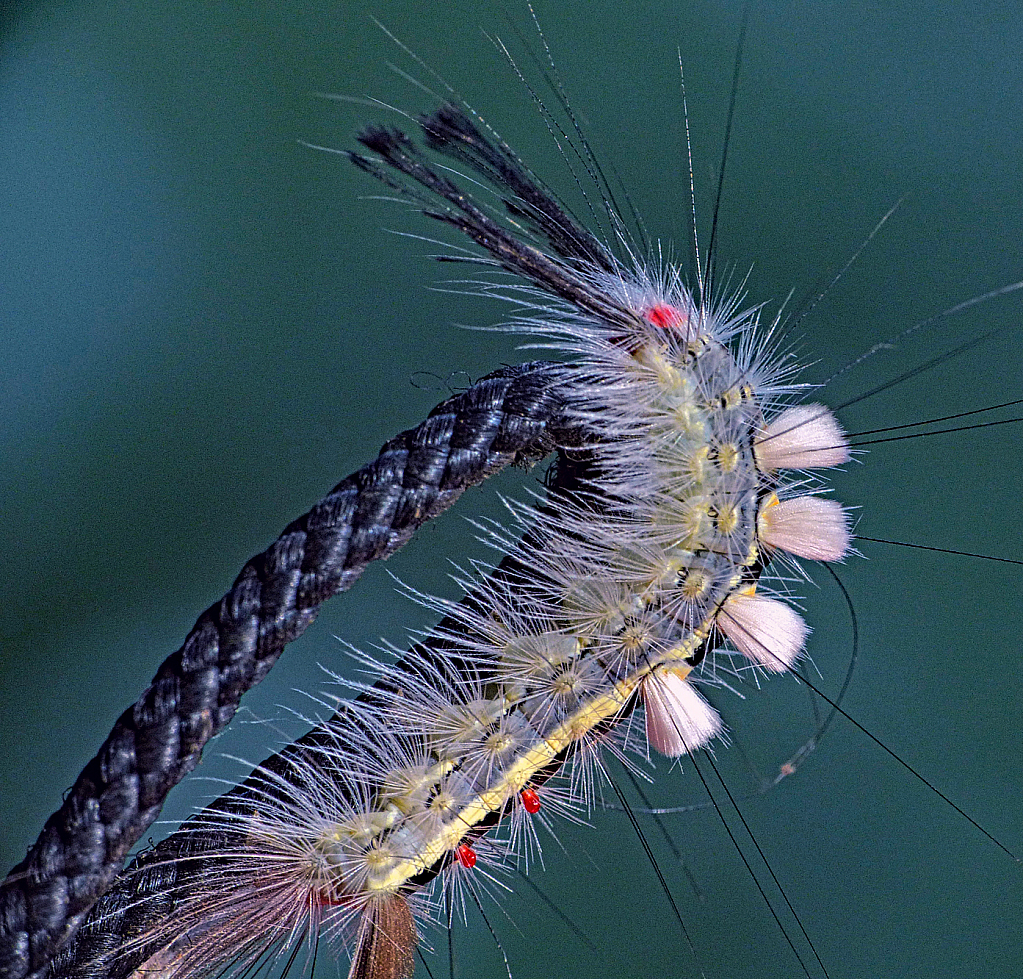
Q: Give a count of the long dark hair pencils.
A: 2